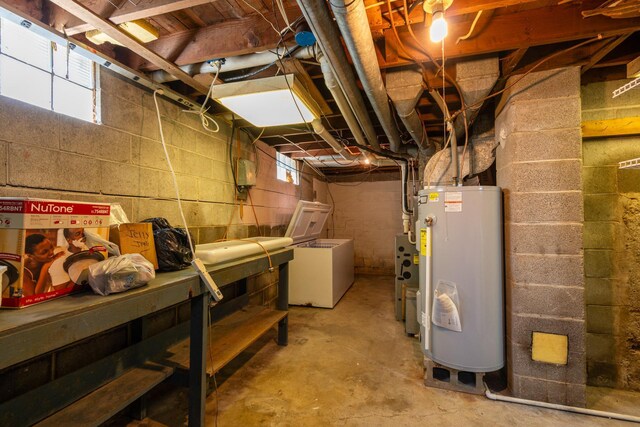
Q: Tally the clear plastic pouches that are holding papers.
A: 1